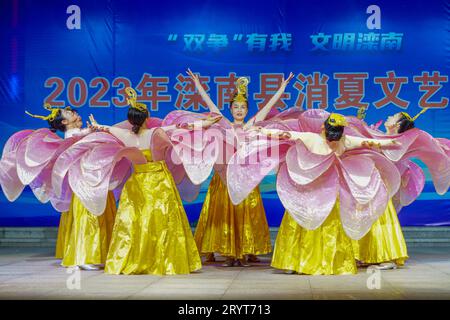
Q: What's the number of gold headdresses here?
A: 5